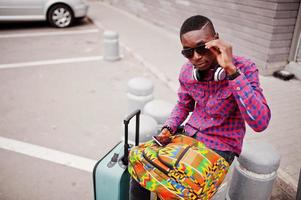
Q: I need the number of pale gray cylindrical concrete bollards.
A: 5